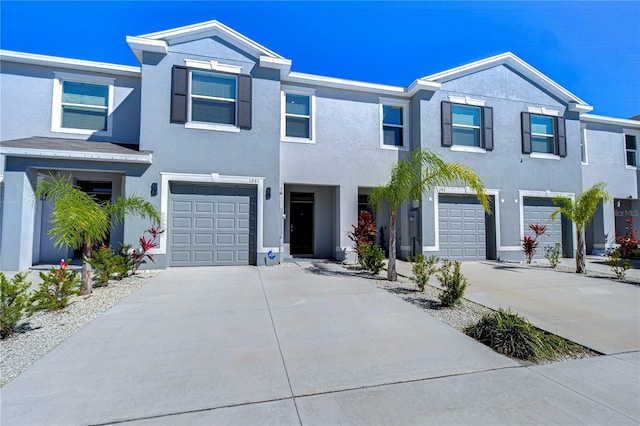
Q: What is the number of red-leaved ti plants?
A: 4